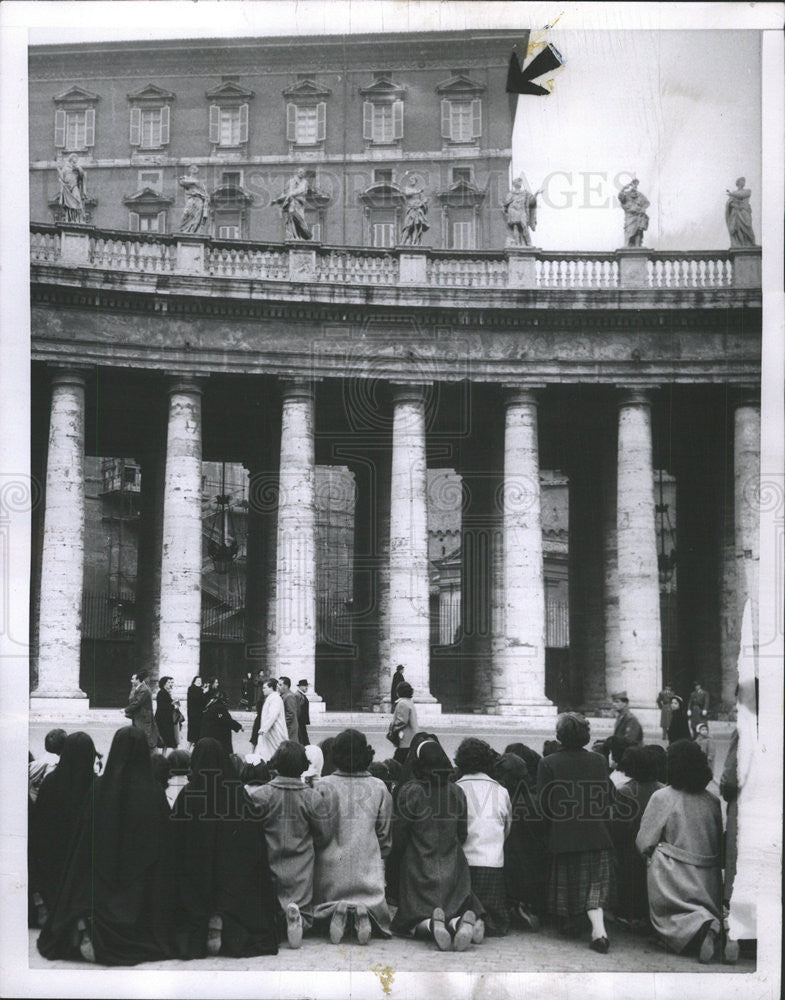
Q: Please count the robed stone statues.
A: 7